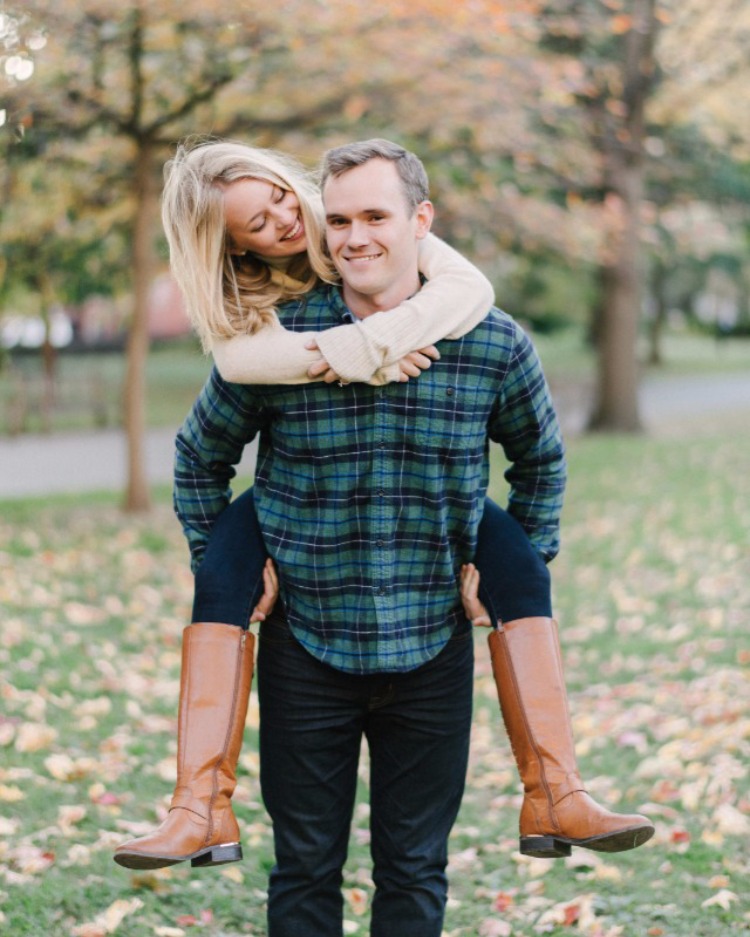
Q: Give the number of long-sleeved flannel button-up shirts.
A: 1